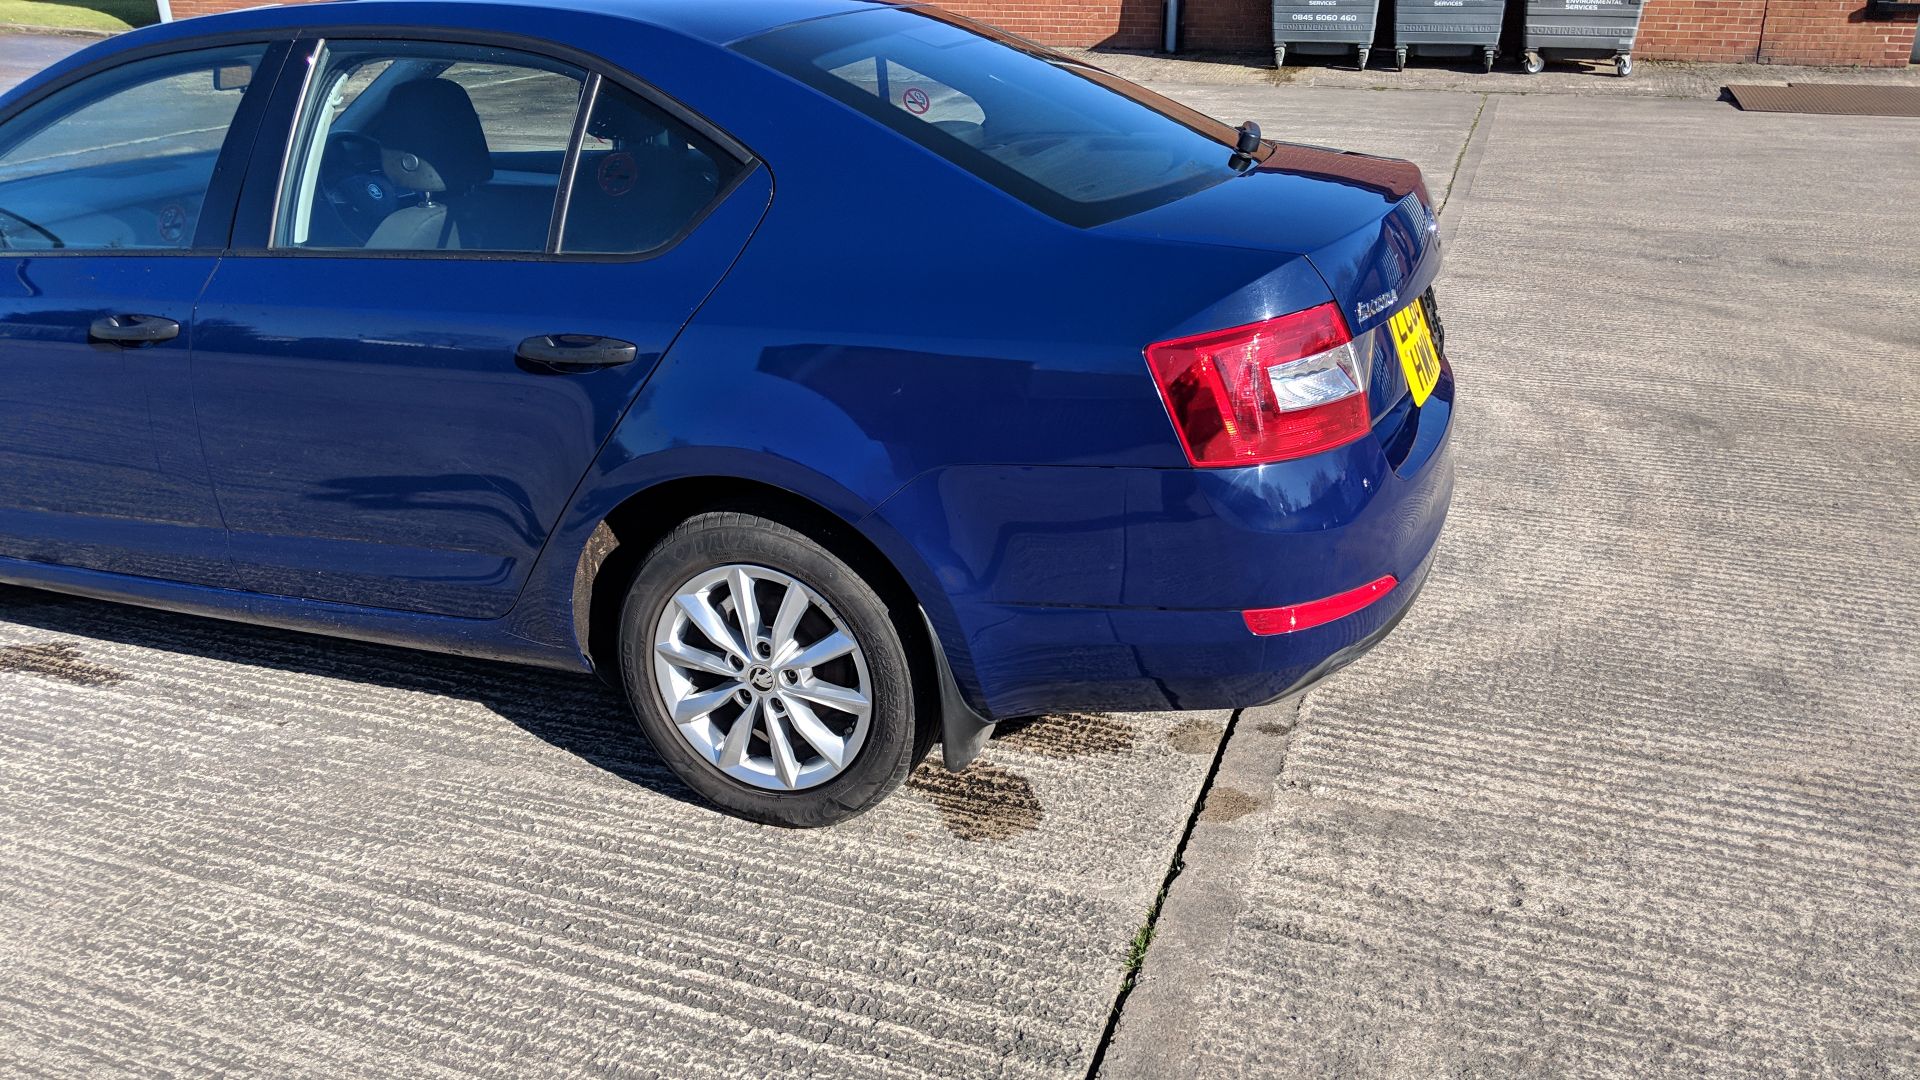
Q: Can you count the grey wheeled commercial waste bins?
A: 3